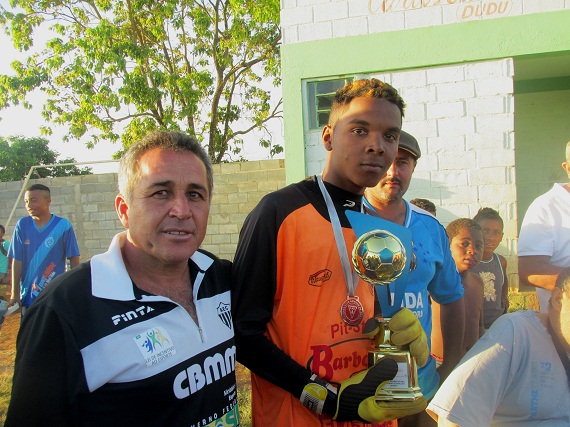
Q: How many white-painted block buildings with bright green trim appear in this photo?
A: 1